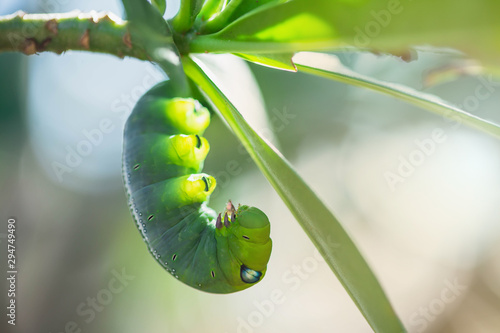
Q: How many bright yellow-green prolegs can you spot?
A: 3